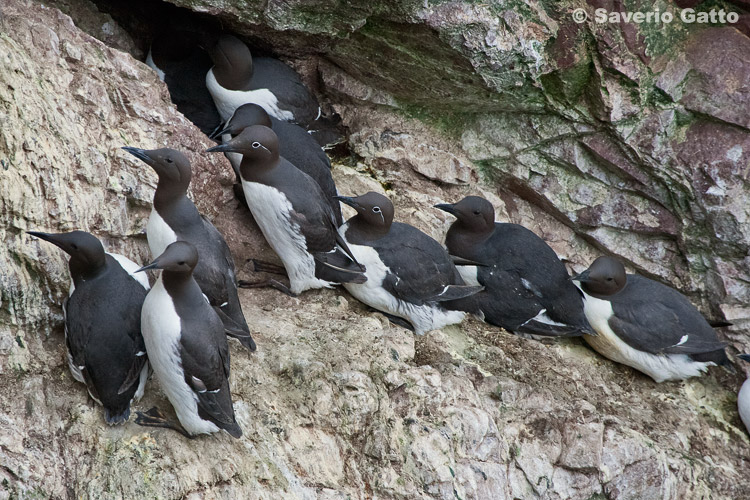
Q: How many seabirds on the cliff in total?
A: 11